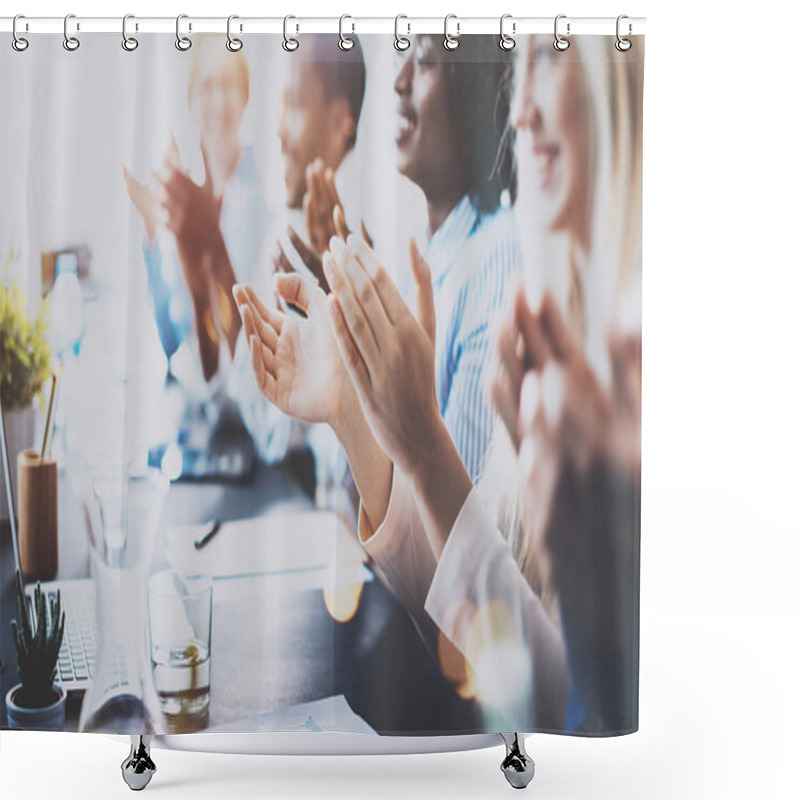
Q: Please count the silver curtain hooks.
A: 12